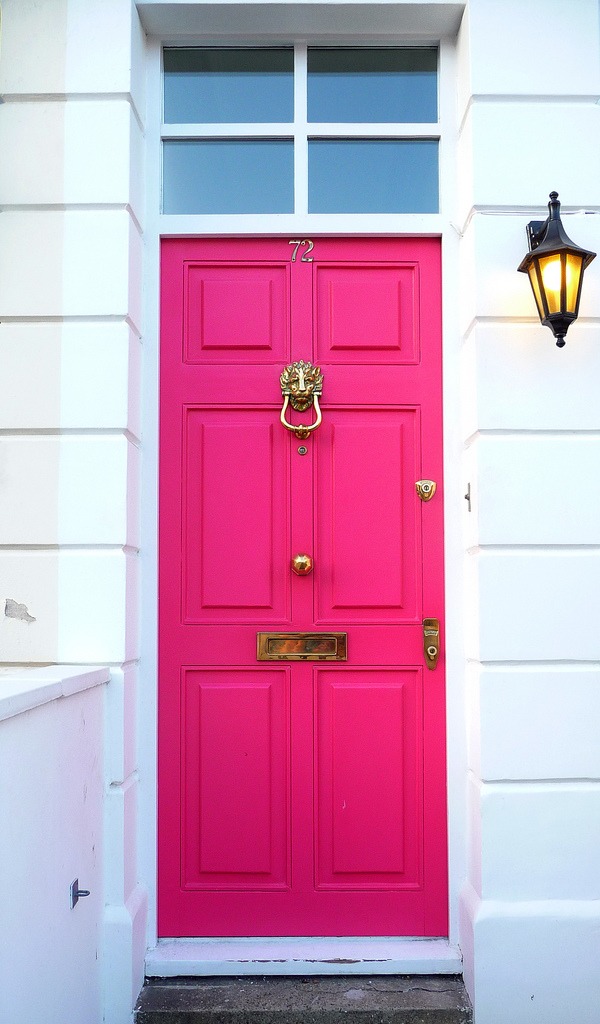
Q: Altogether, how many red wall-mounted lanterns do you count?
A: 0